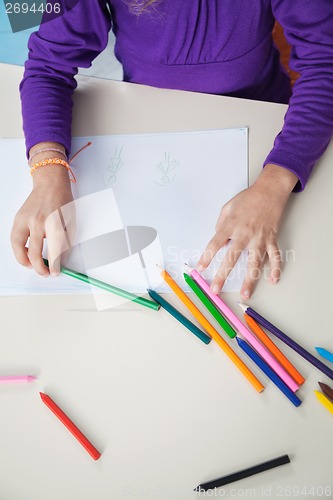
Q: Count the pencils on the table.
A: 14